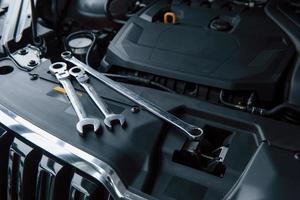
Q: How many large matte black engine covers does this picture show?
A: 1